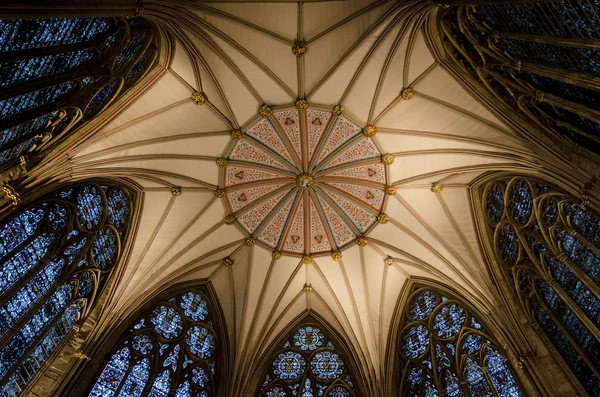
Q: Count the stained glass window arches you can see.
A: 7